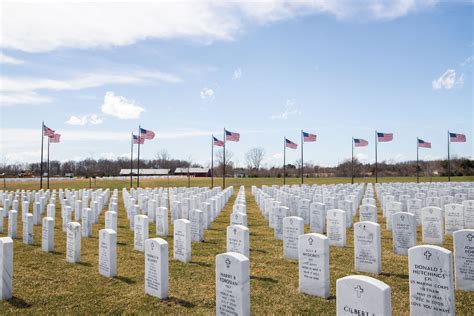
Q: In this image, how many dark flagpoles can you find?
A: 12